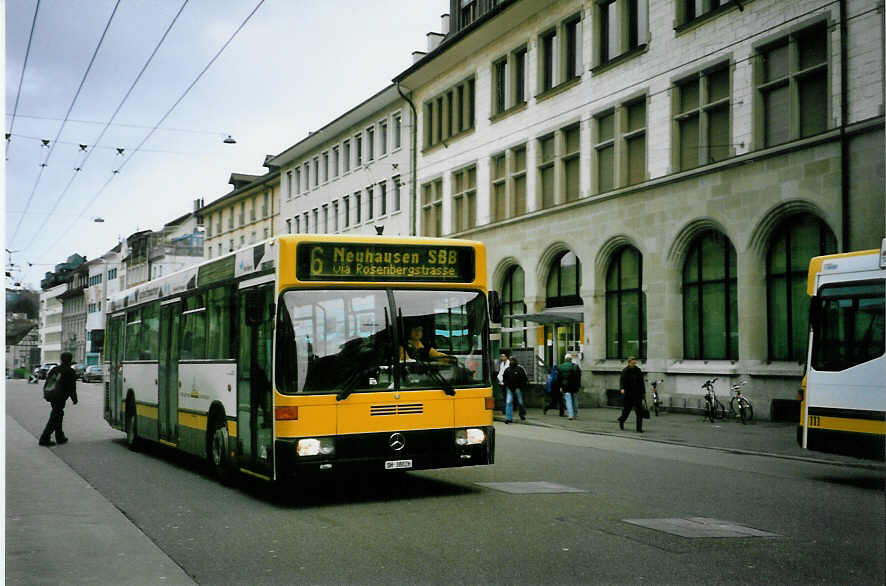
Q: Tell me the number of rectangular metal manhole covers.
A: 2